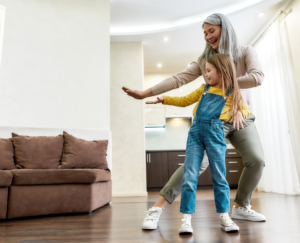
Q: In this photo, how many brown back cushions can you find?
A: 3